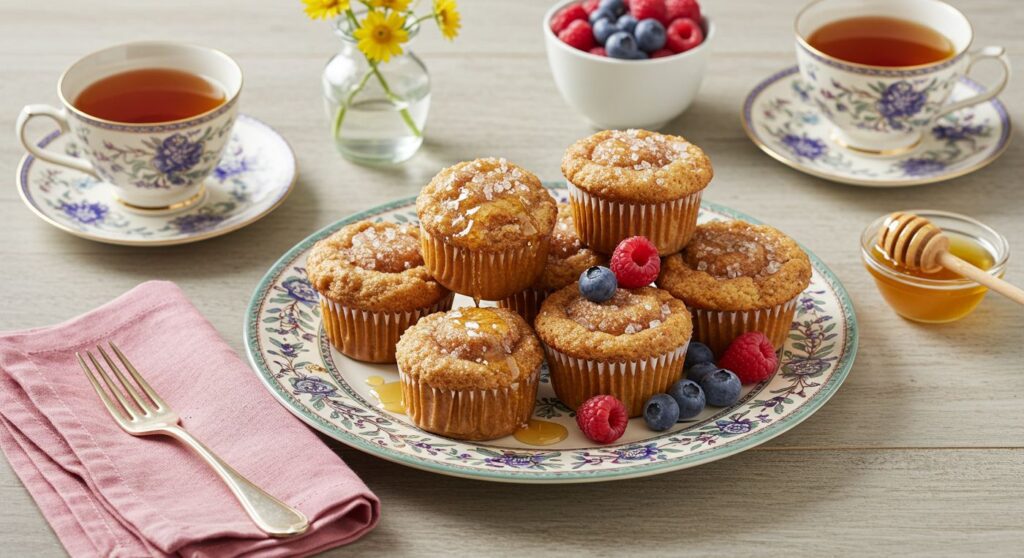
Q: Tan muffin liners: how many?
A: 7